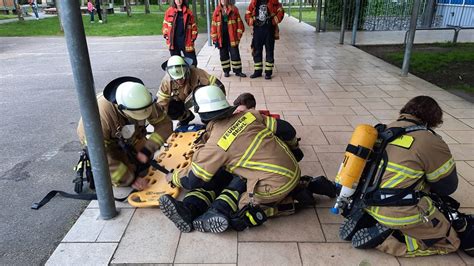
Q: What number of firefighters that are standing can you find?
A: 3